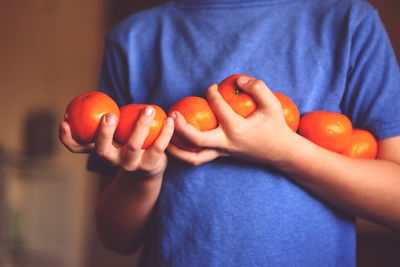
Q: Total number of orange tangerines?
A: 7